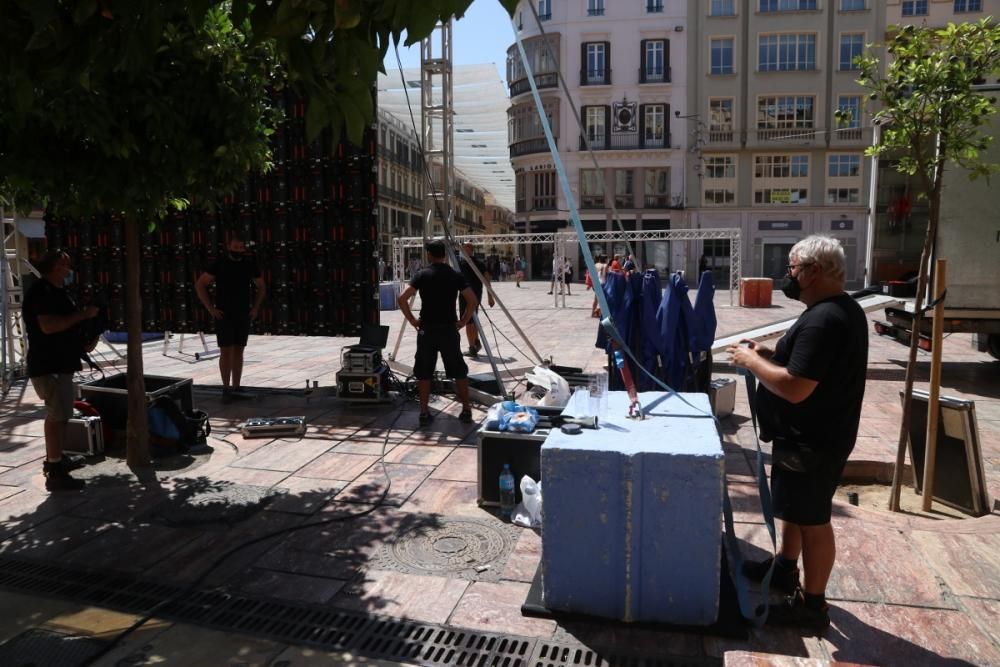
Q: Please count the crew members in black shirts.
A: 5